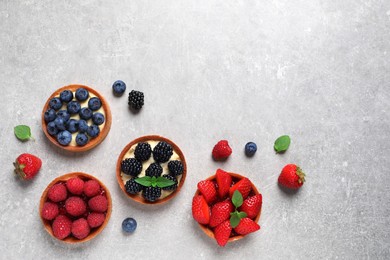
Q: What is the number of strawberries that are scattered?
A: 2